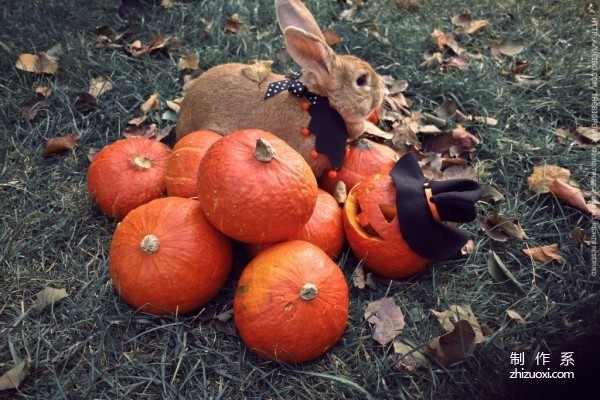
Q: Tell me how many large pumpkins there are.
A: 8